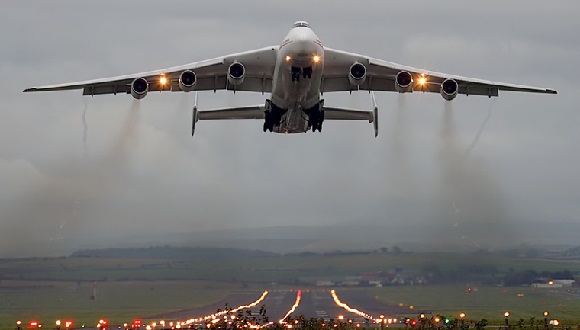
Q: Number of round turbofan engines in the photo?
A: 6